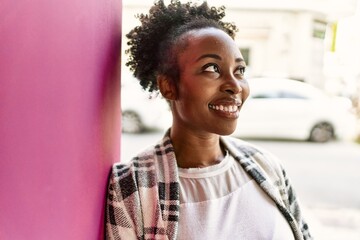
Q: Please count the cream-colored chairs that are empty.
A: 0